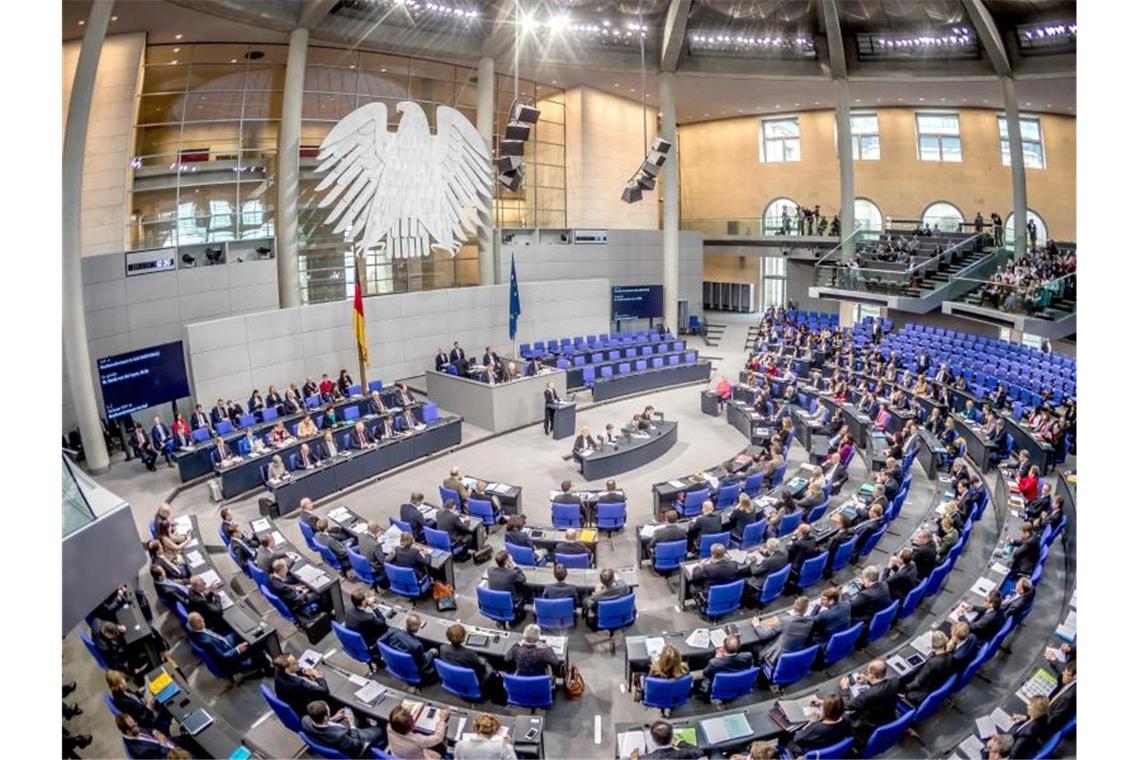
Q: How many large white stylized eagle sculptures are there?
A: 1